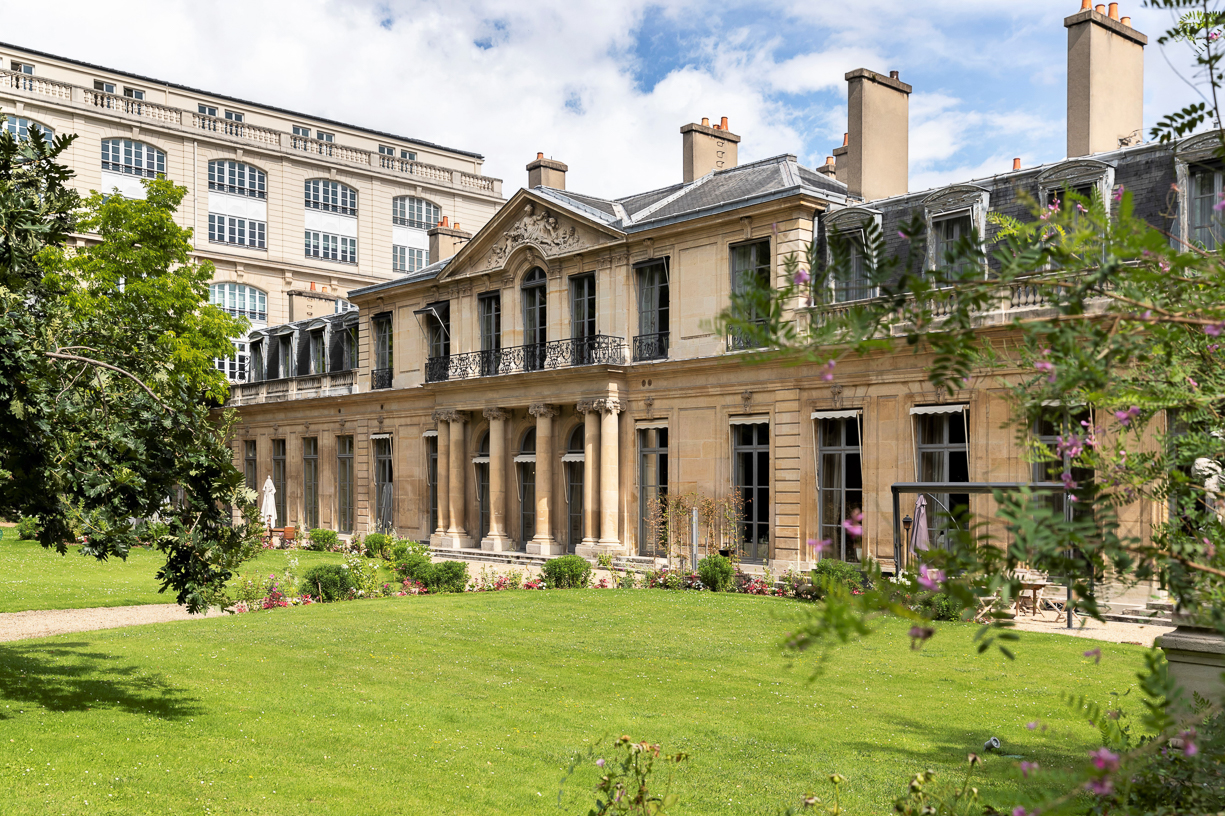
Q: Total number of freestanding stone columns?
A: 6